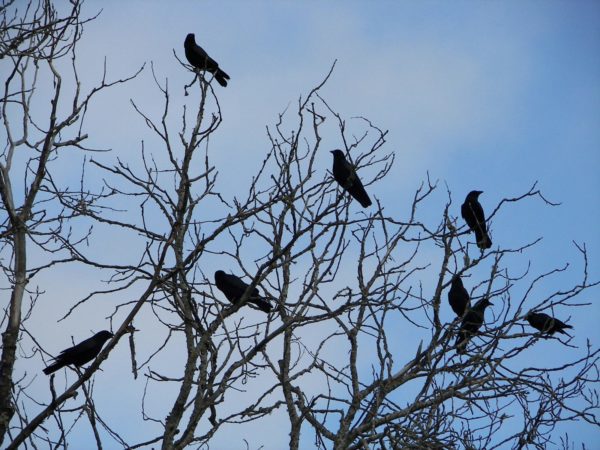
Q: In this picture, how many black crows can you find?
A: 8